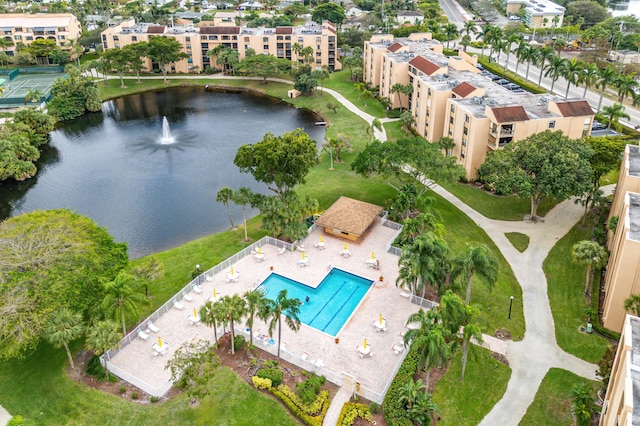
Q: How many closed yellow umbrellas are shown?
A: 11